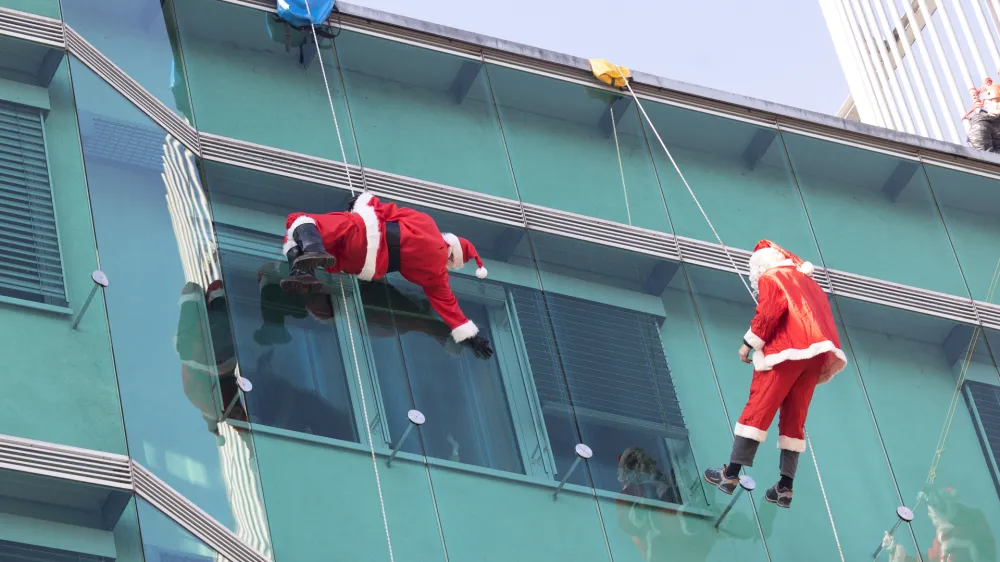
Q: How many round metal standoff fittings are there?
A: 6